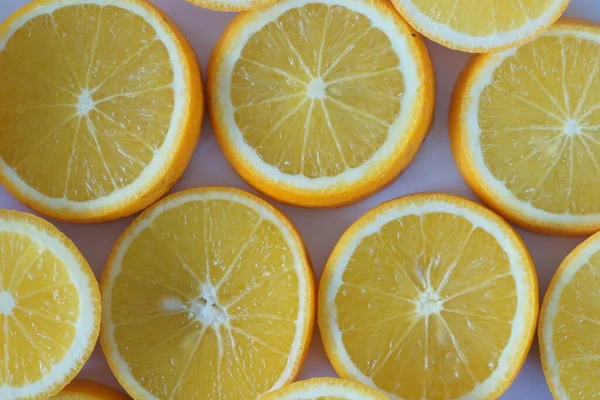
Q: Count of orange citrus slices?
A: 11